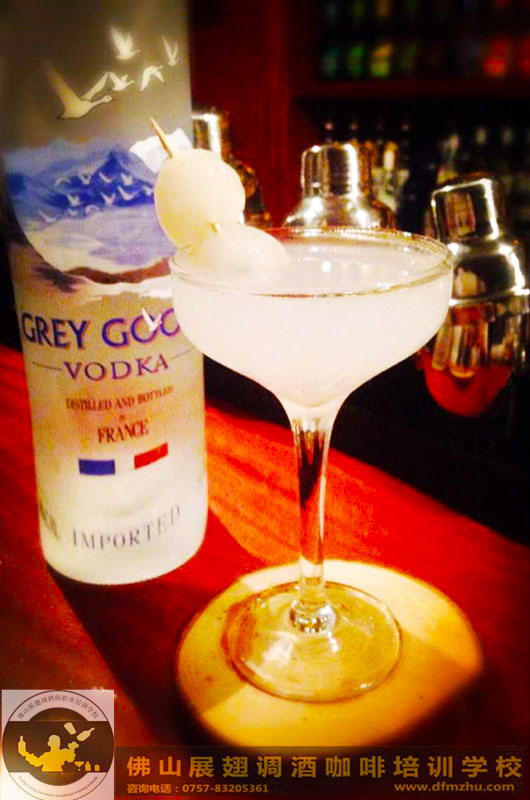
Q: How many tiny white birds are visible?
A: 11